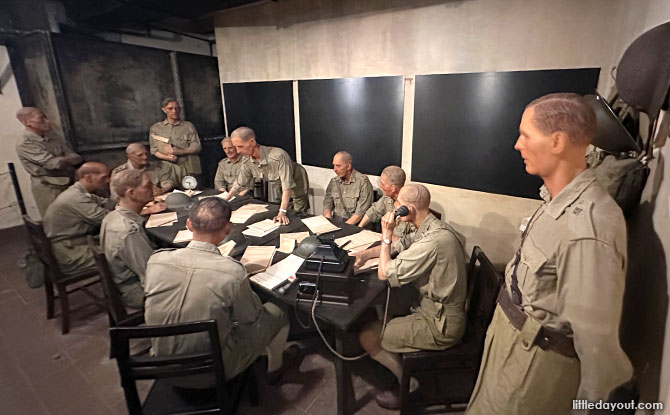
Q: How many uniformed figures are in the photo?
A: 12